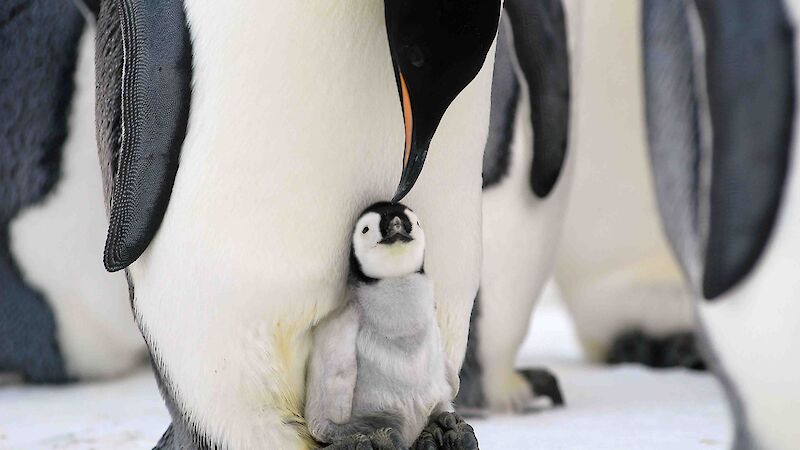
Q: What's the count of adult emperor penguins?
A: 5